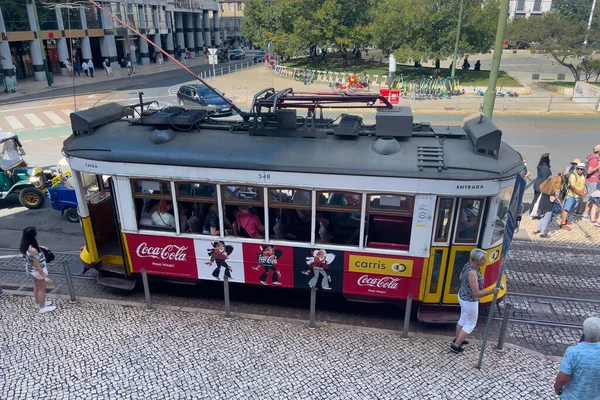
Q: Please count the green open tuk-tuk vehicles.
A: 1